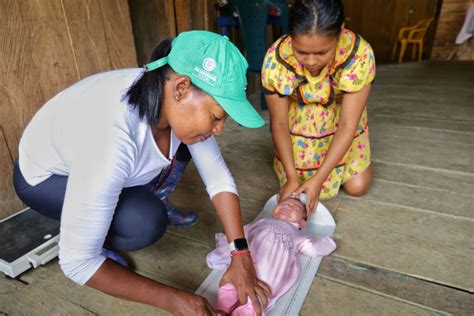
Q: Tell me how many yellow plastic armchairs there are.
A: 1